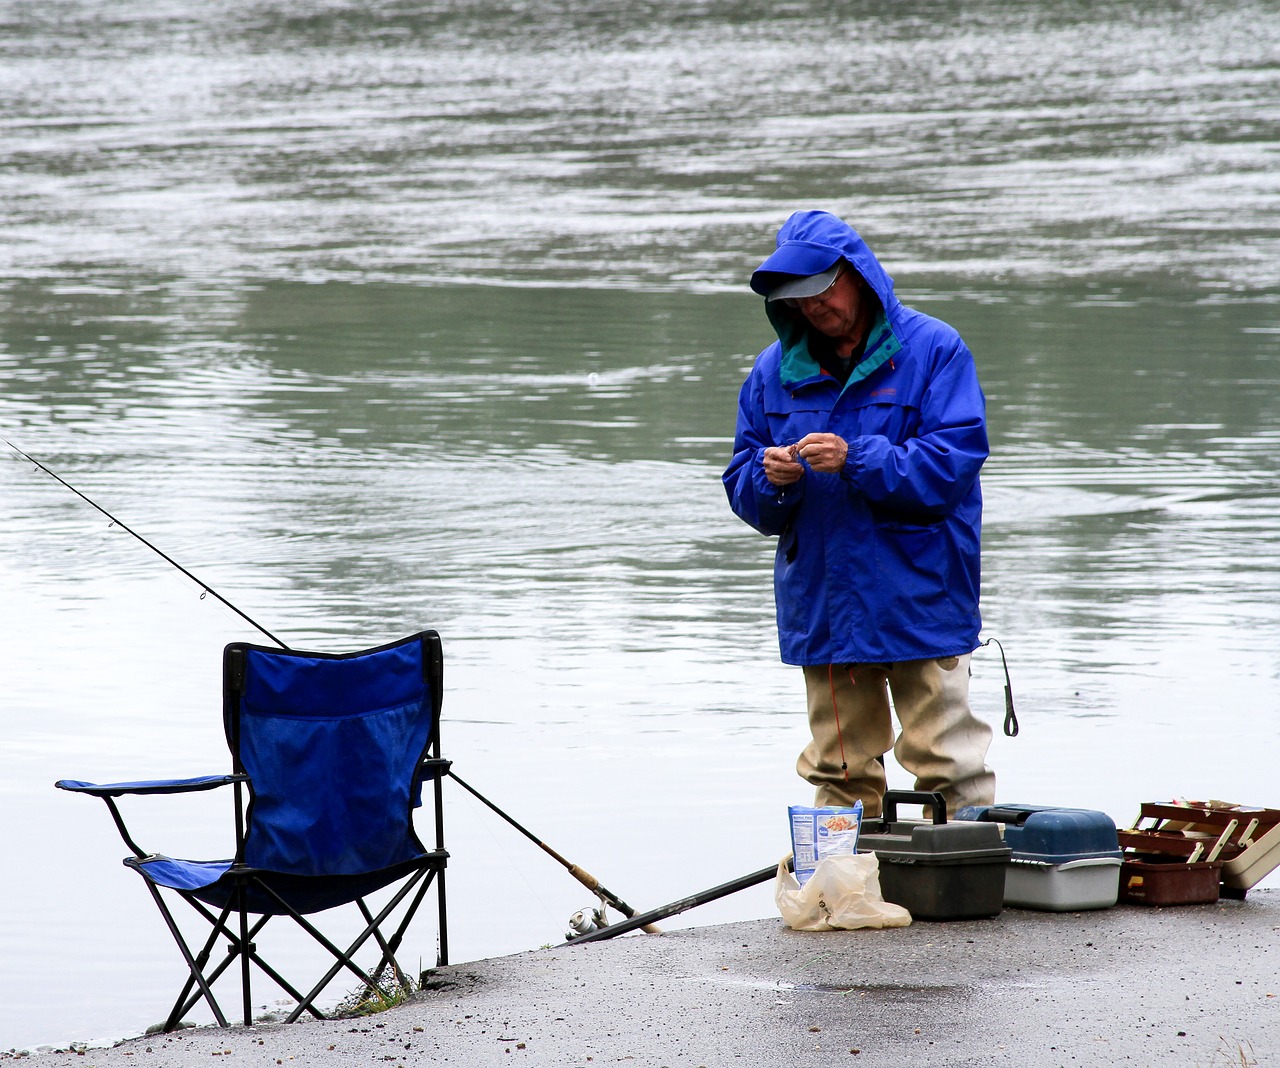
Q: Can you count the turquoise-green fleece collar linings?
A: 1